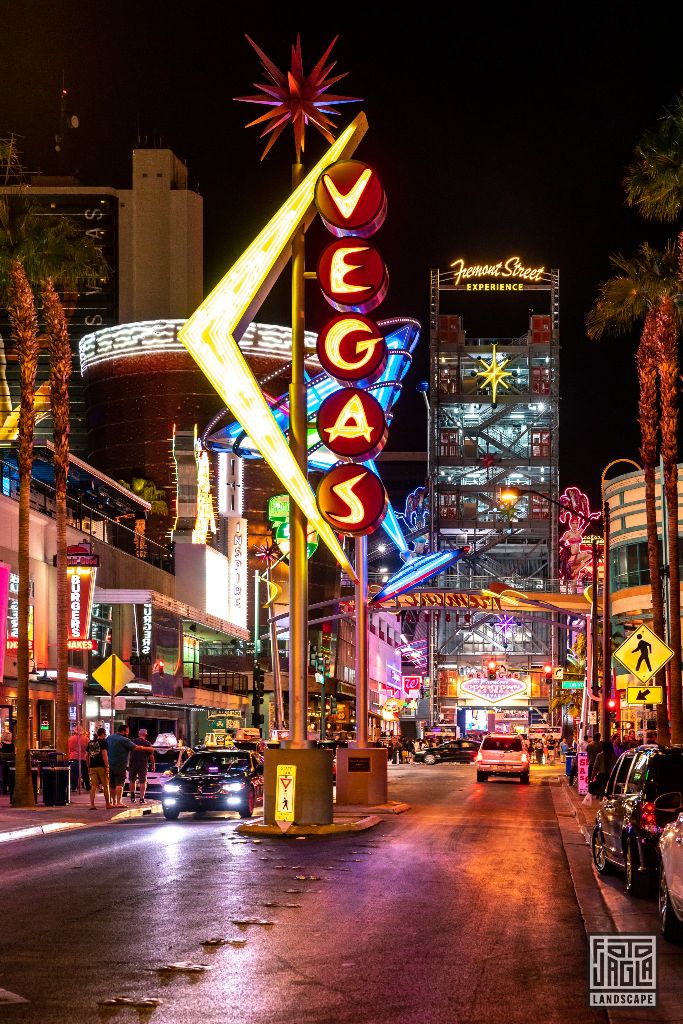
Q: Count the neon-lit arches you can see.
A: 1